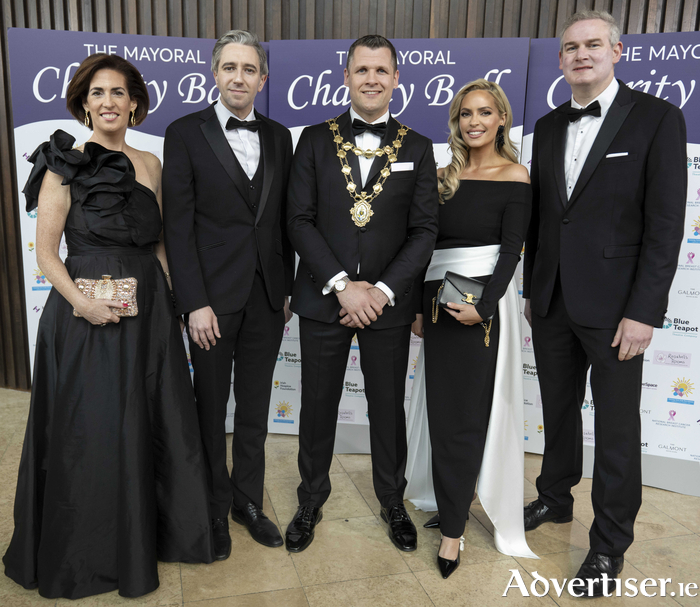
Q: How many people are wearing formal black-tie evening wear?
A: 5